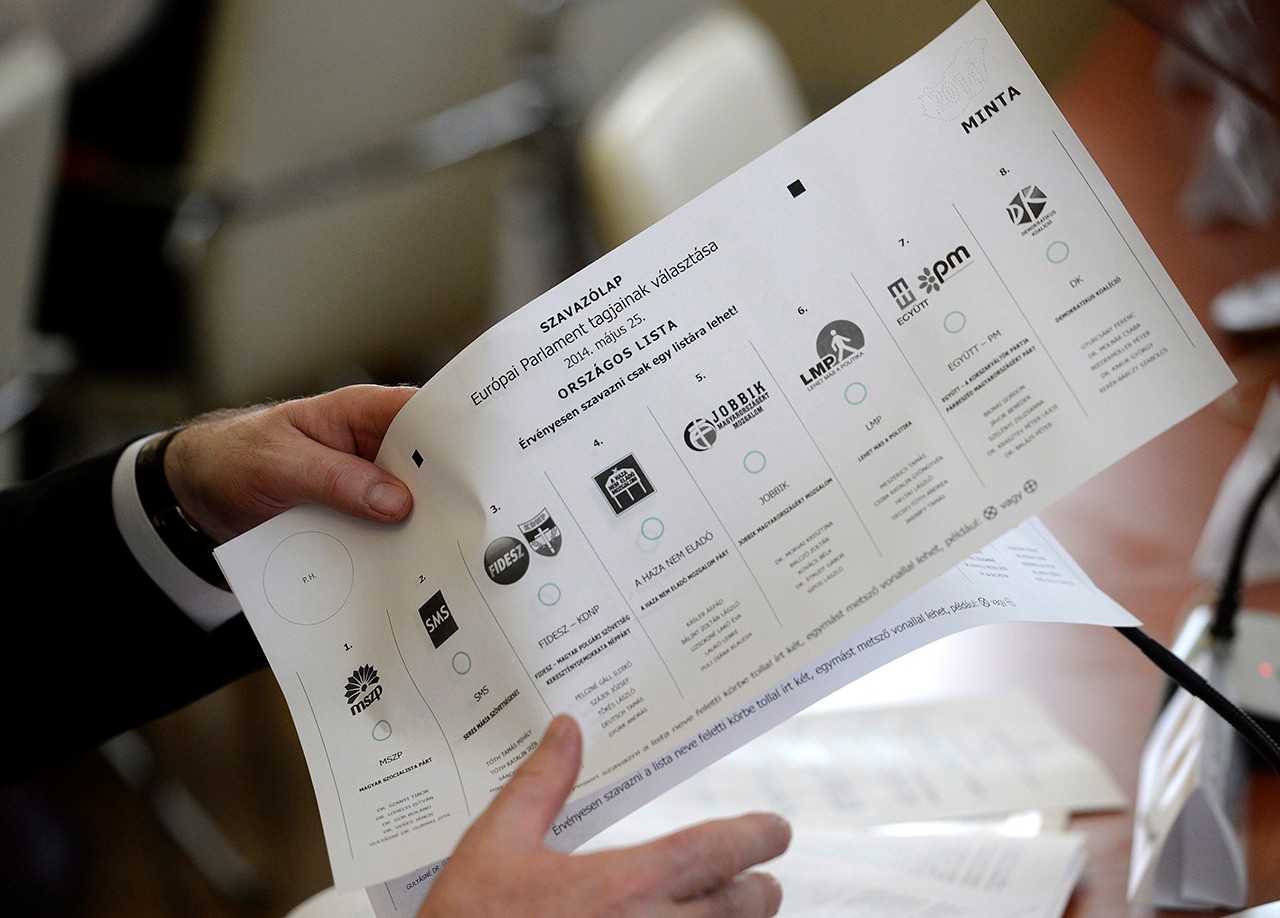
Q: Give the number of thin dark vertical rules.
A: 9